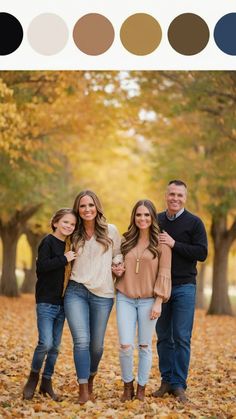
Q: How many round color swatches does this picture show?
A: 6